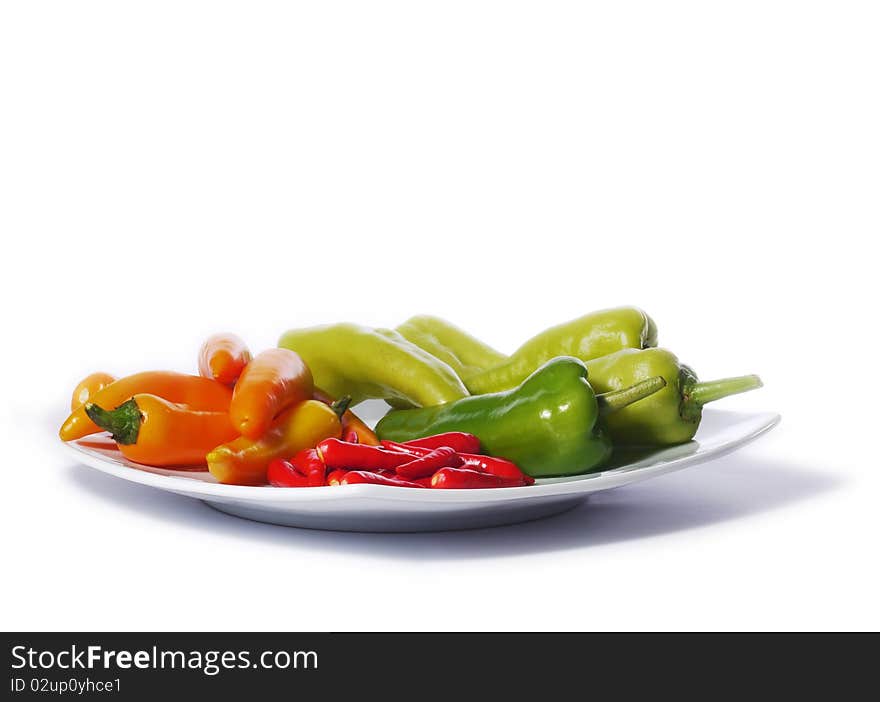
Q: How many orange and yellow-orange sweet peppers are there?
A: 7